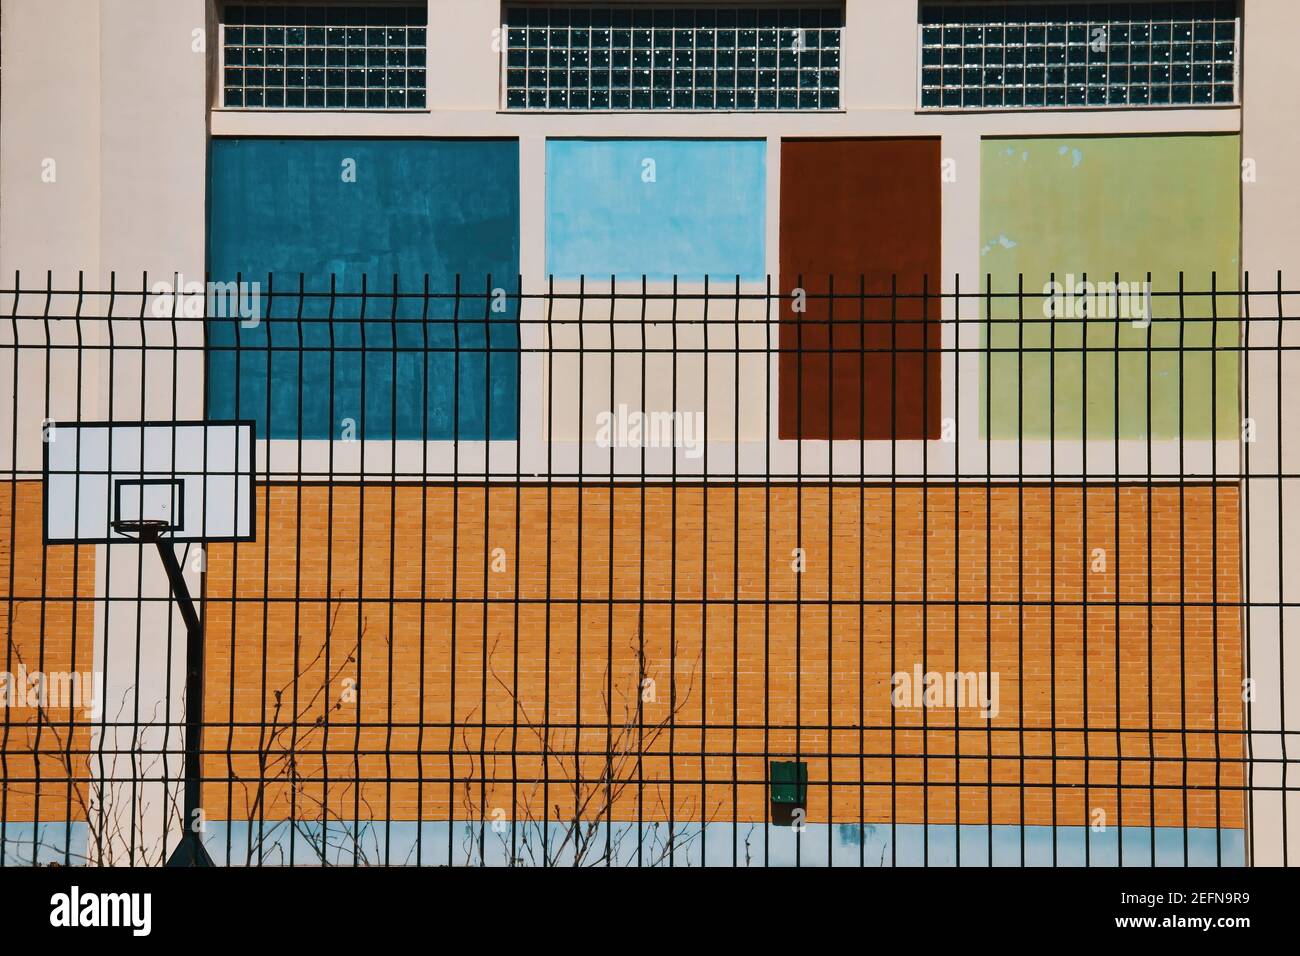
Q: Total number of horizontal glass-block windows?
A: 3